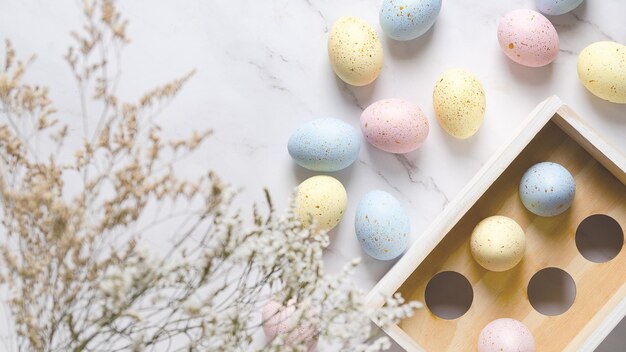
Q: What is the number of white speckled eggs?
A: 0